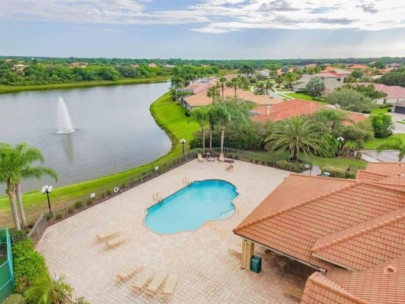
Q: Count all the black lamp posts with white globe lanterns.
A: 3